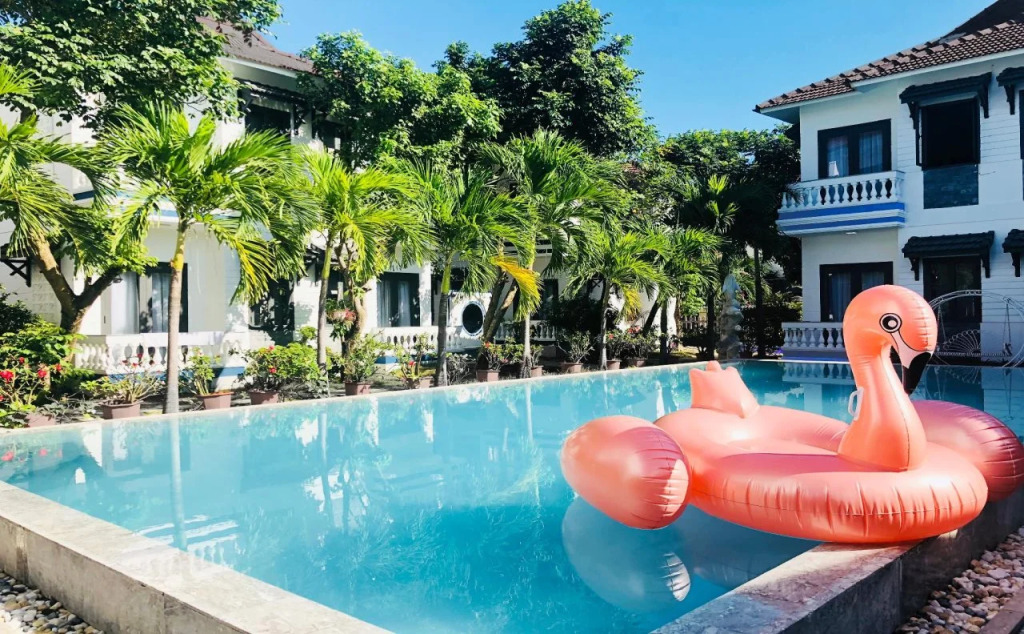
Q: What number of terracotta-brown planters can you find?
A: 11